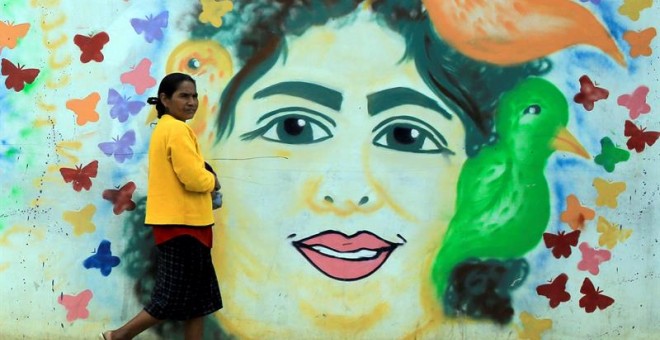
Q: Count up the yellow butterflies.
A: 6